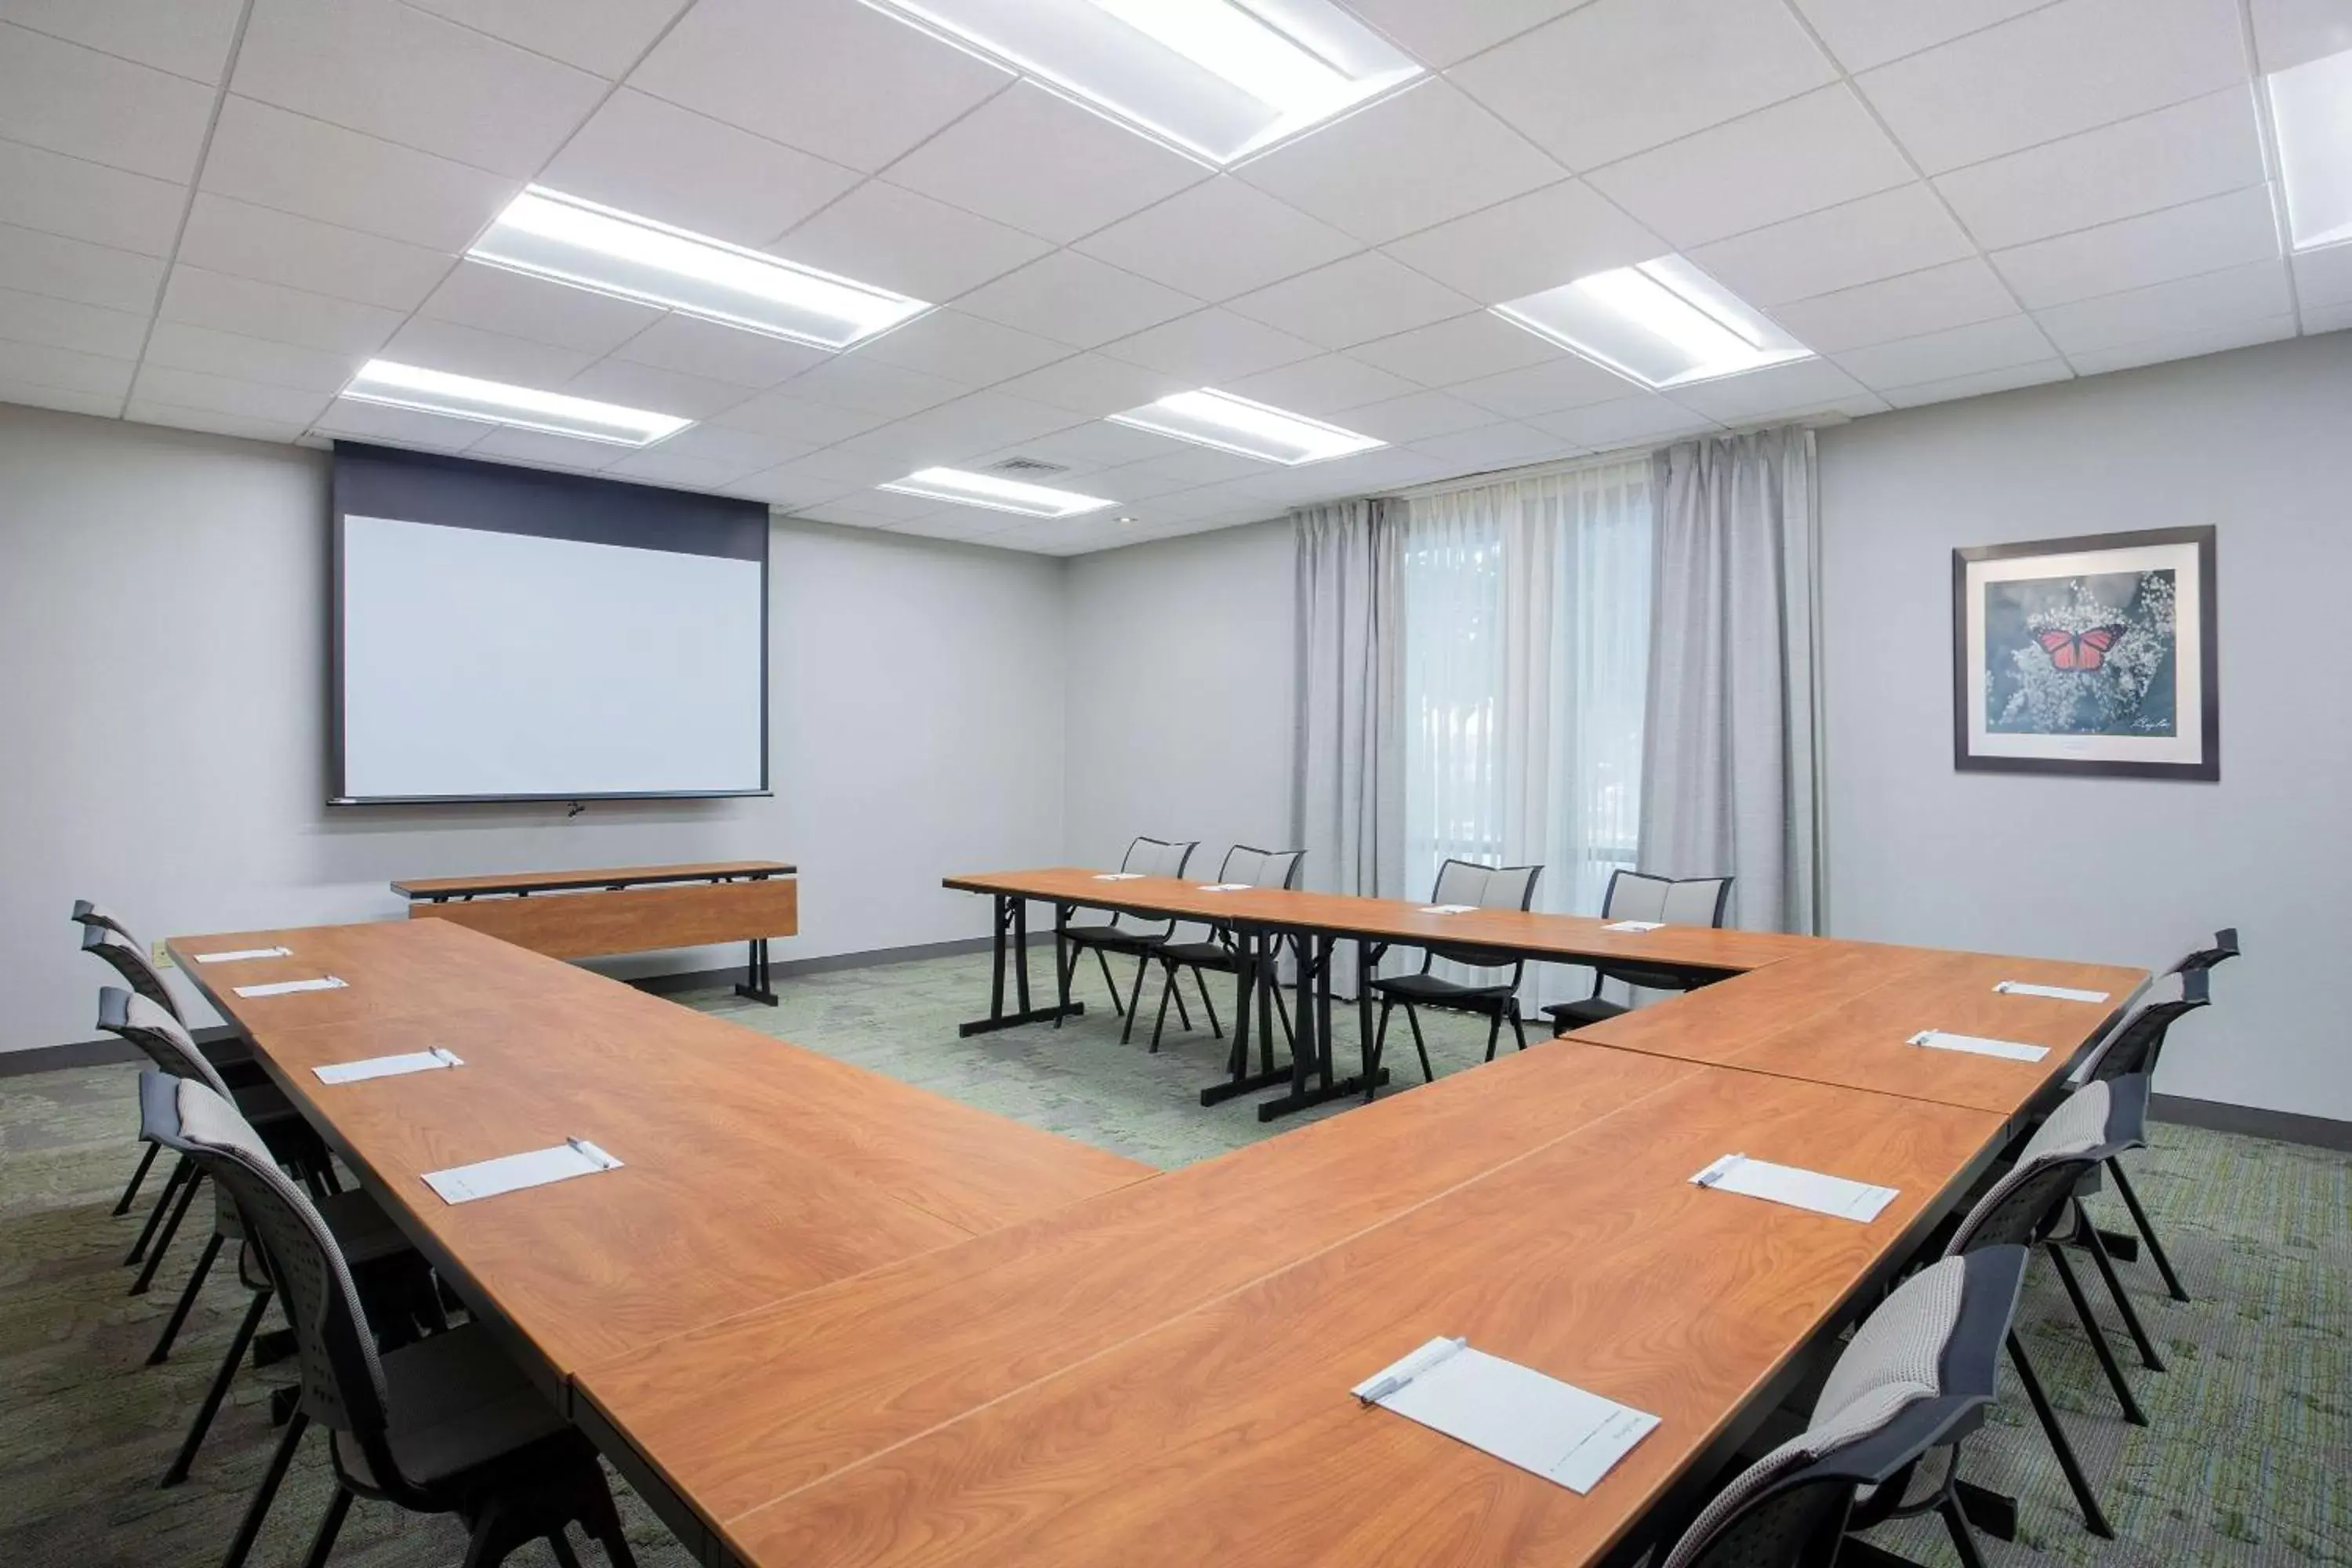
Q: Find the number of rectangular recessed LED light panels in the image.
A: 7